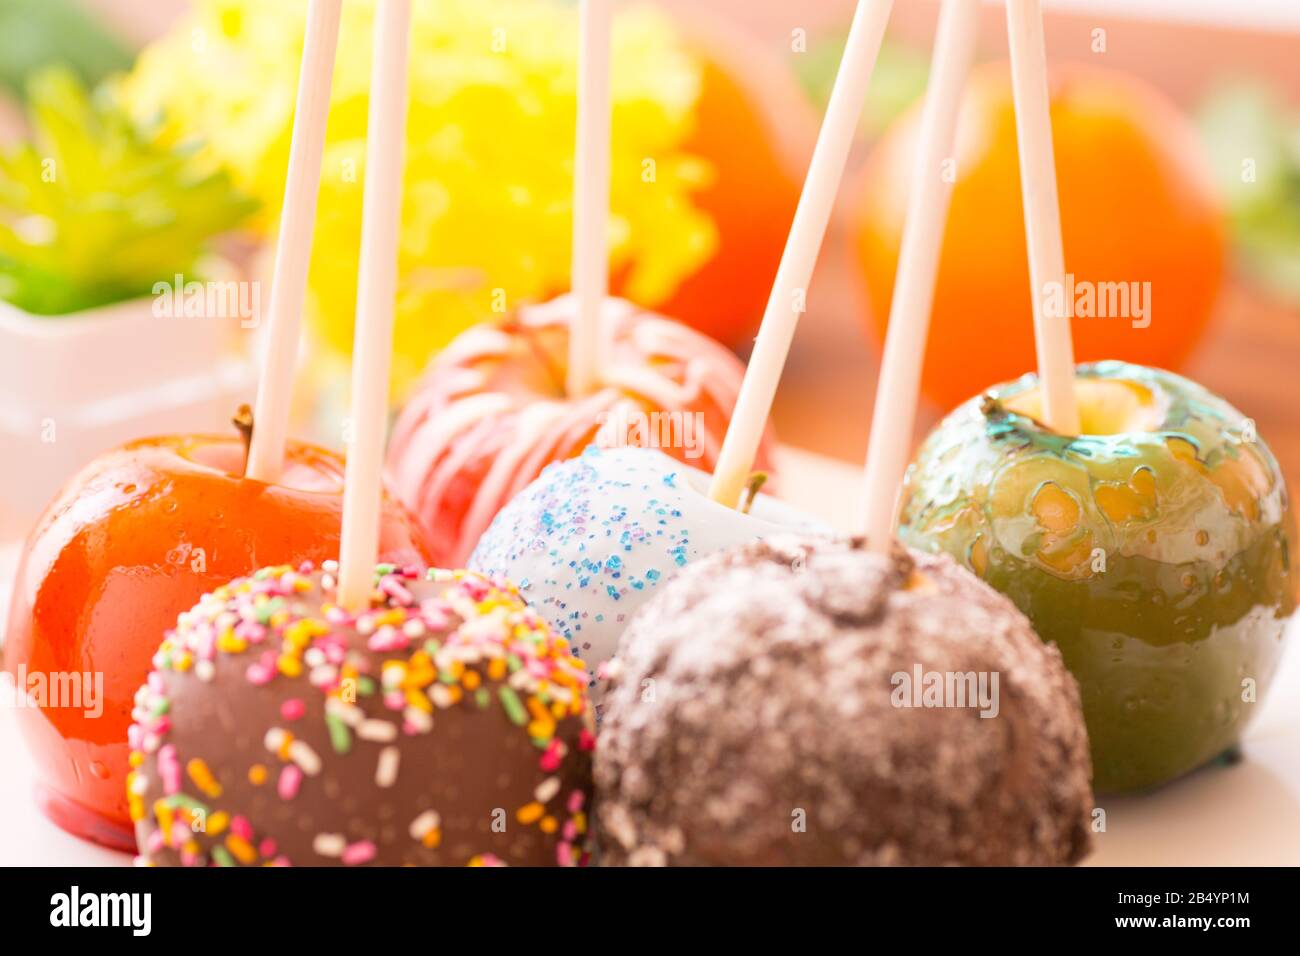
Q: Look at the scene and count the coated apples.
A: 6